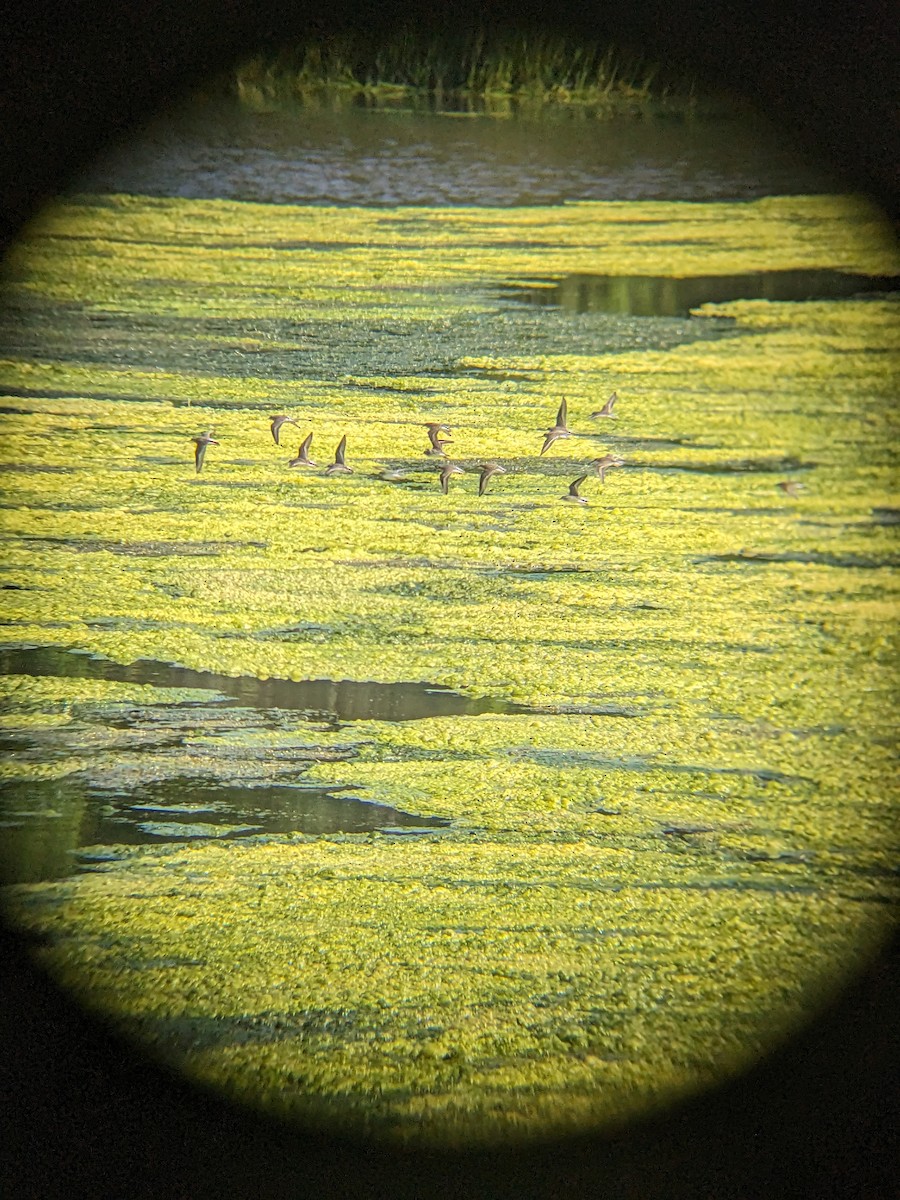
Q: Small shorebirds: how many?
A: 15